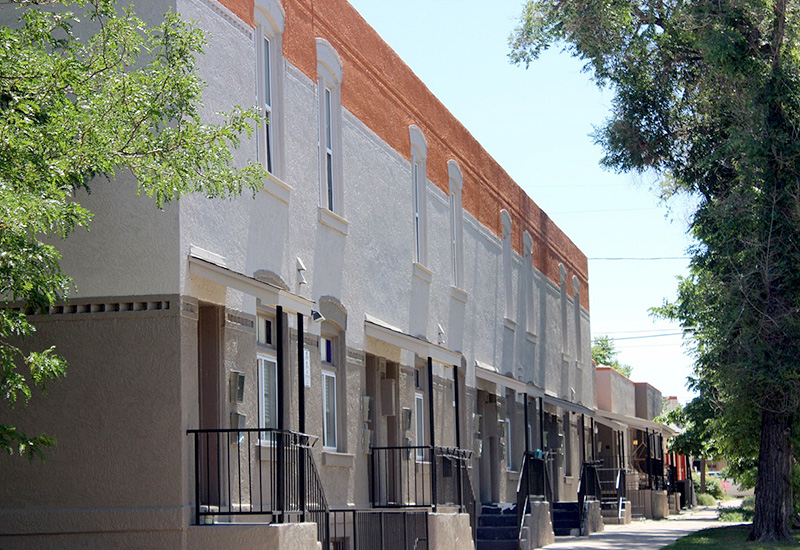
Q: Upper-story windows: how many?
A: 8